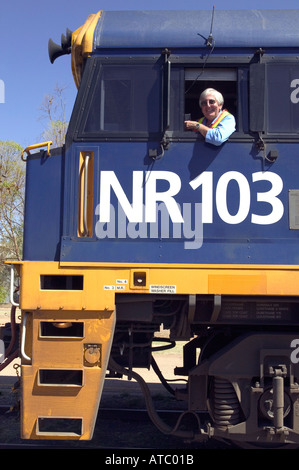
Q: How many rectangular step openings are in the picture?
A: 4